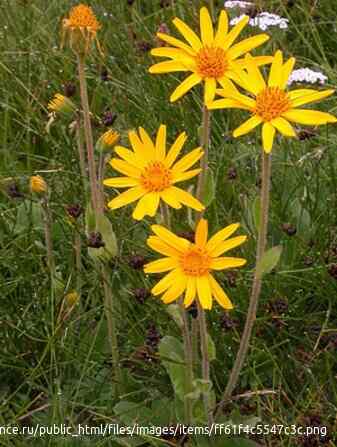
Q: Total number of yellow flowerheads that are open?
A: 4